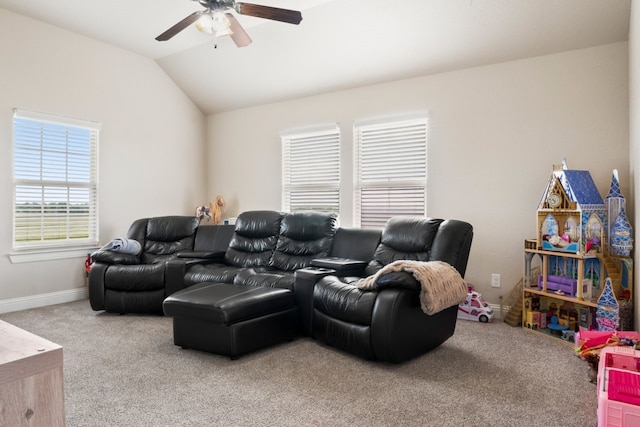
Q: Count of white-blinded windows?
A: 3